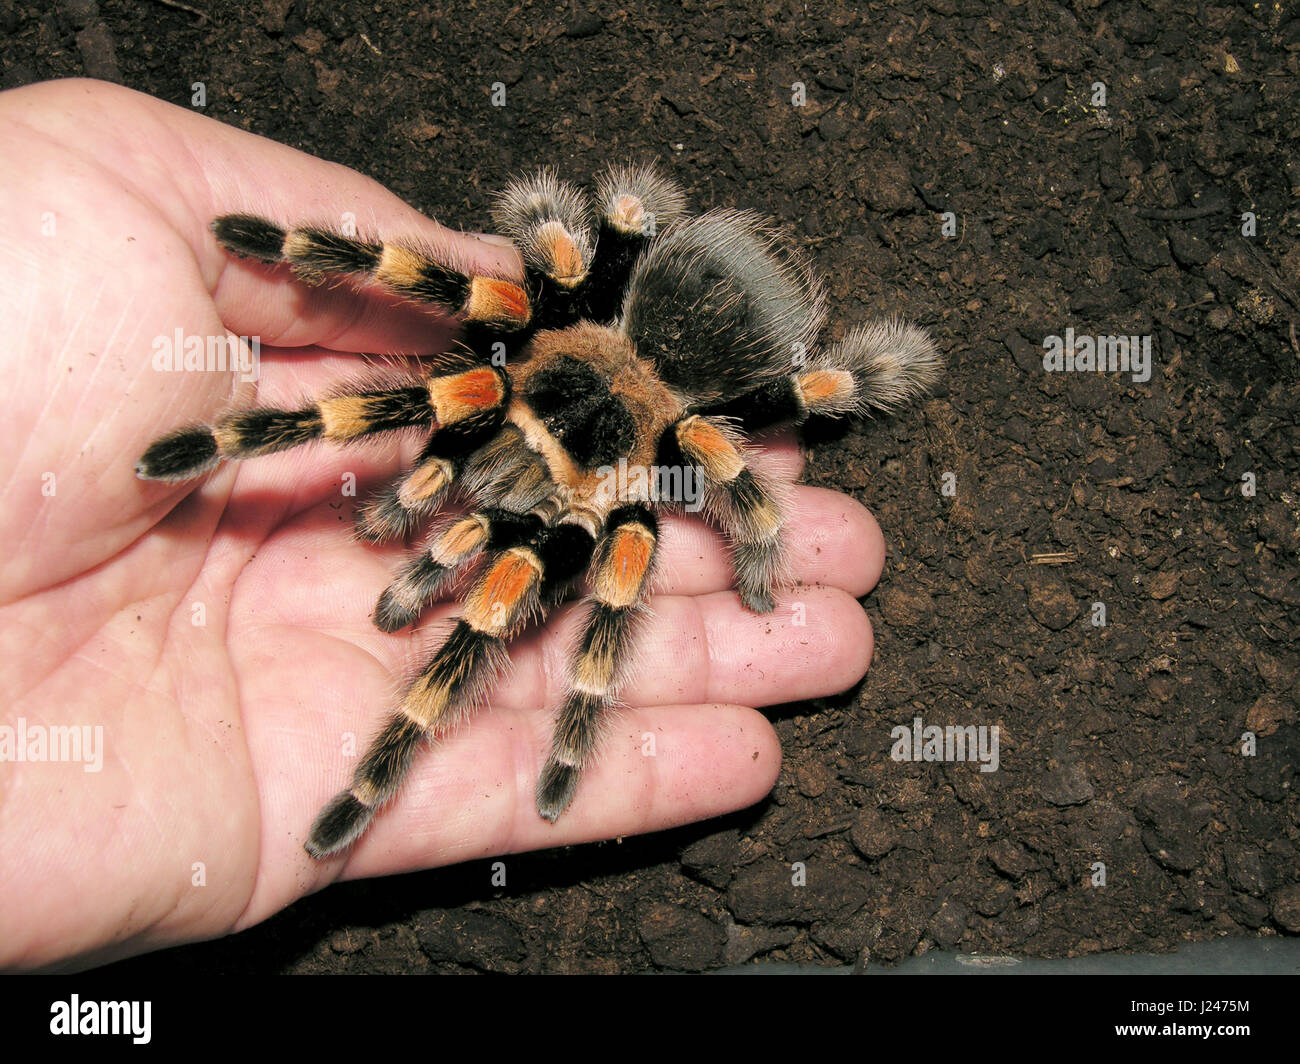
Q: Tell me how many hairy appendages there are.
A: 10